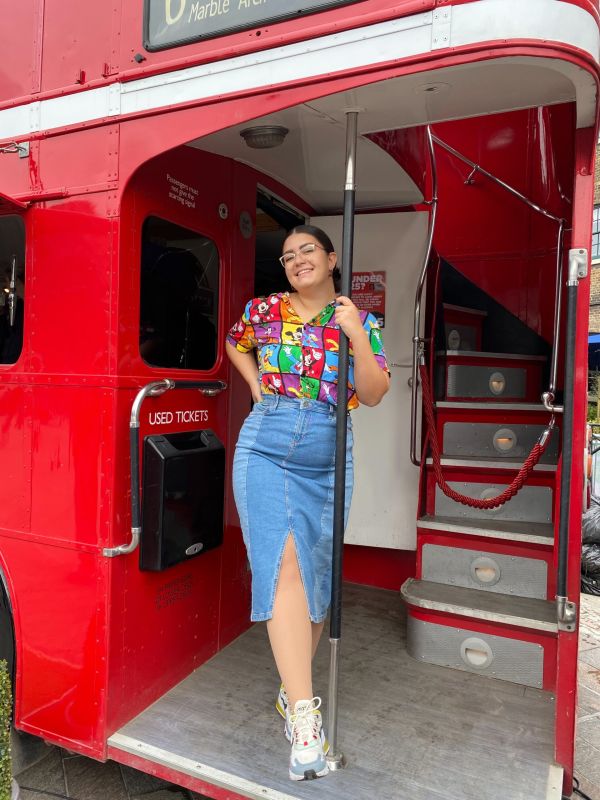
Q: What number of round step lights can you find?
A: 6